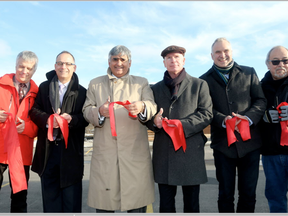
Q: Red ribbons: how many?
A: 6